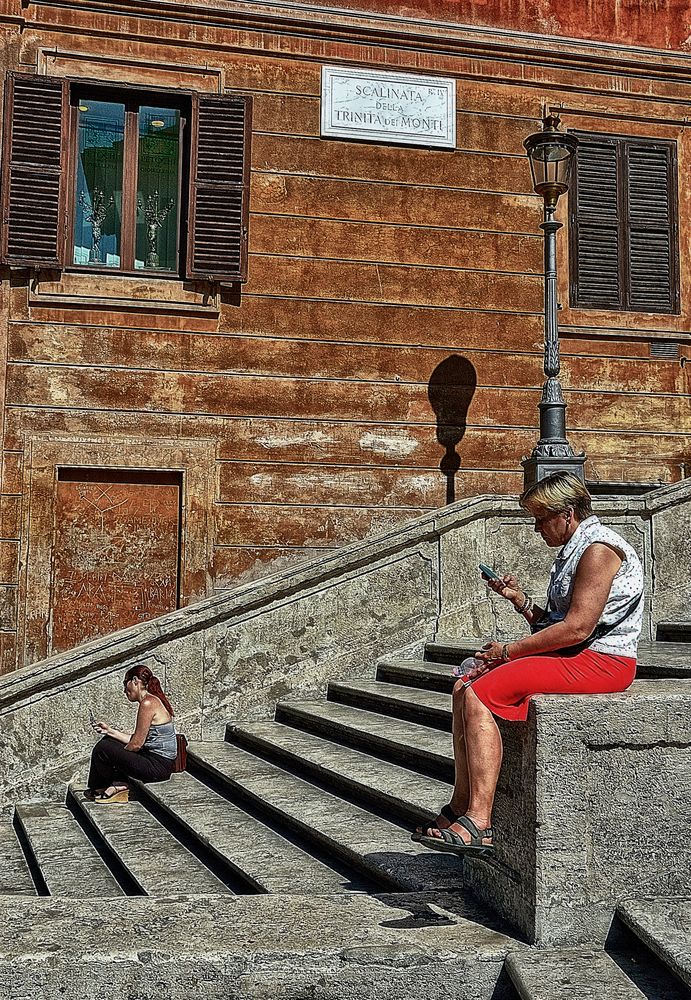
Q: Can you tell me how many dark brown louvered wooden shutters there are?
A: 4